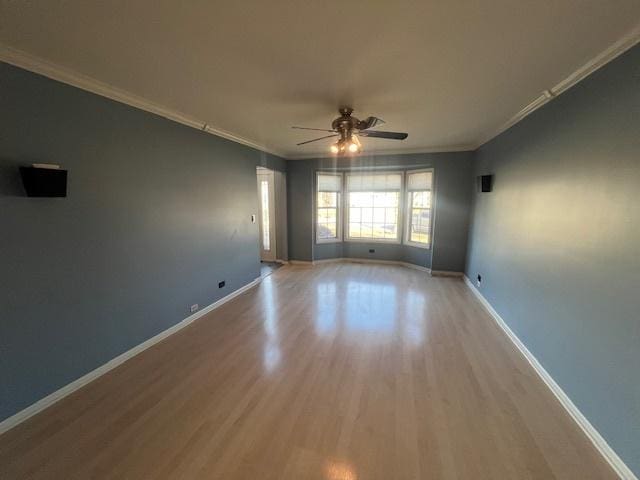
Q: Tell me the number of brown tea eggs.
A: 0